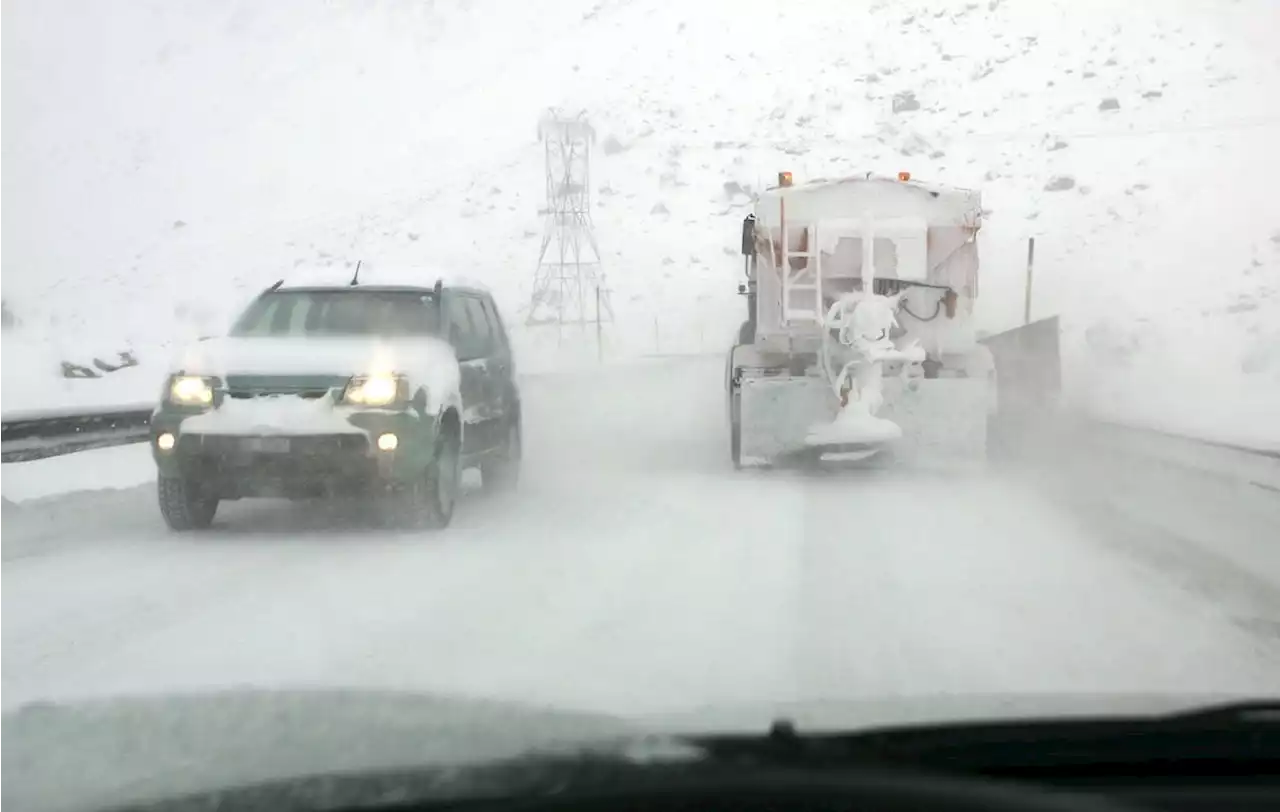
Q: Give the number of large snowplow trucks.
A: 1